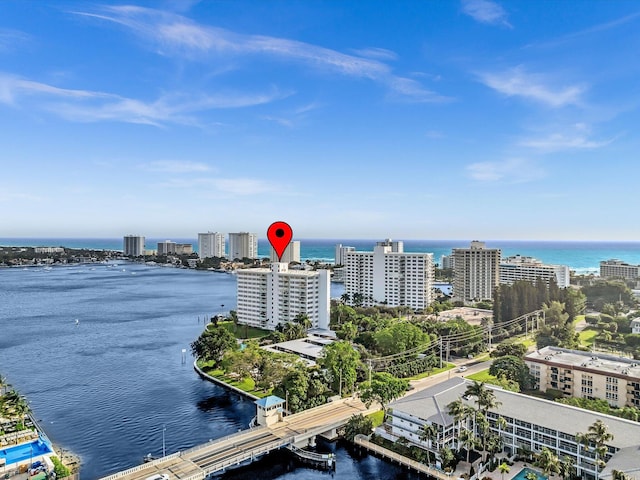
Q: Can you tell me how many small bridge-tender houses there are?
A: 1